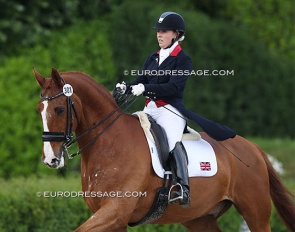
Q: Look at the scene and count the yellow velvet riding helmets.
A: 0